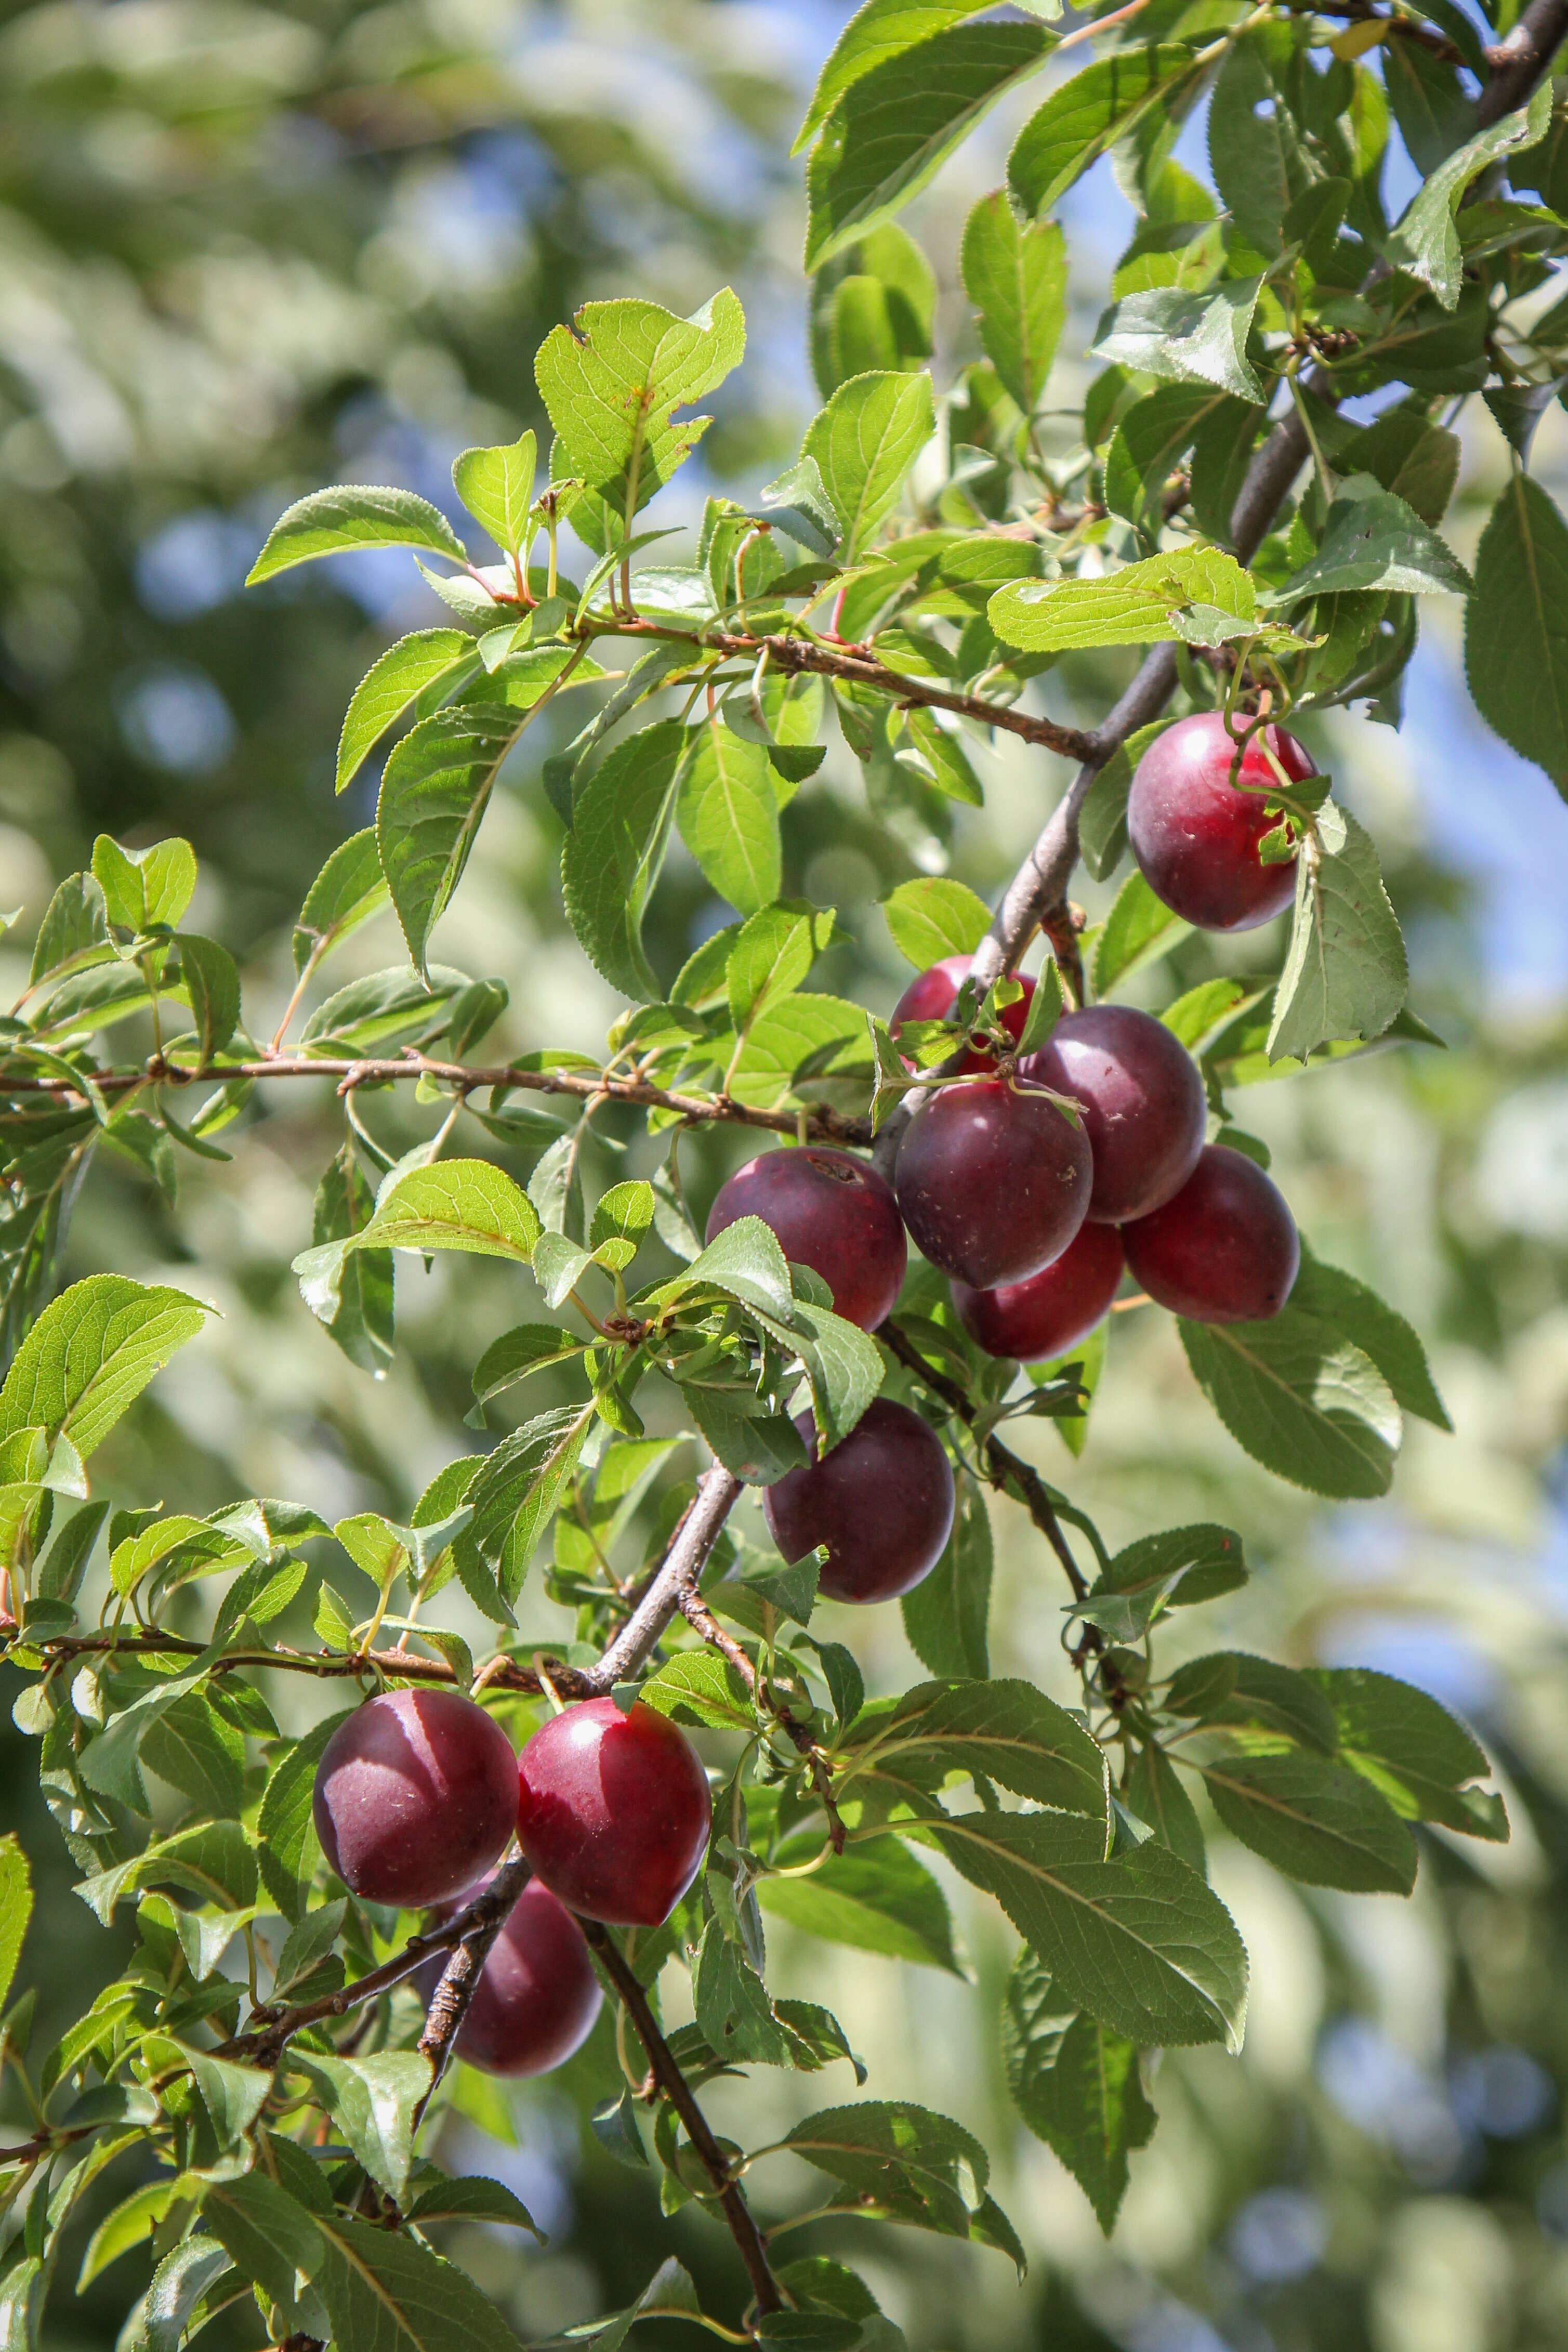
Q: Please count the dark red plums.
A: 11